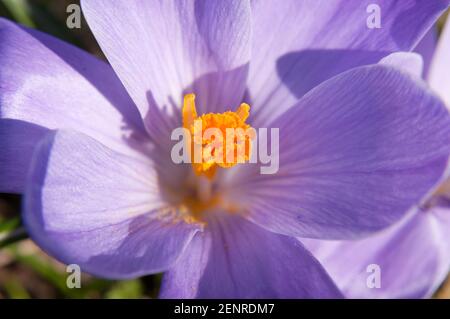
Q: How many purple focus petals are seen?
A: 6